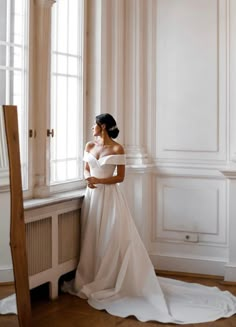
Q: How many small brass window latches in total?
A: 2